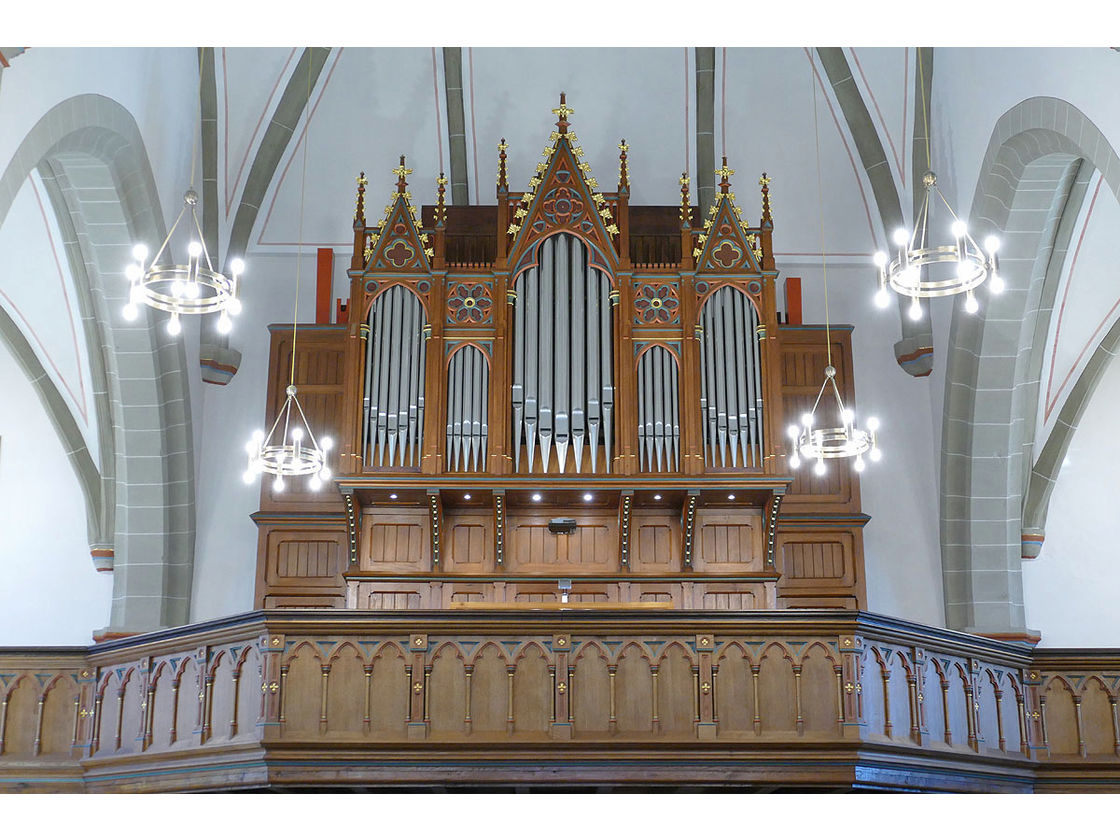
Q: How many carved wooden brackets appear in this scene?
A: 6